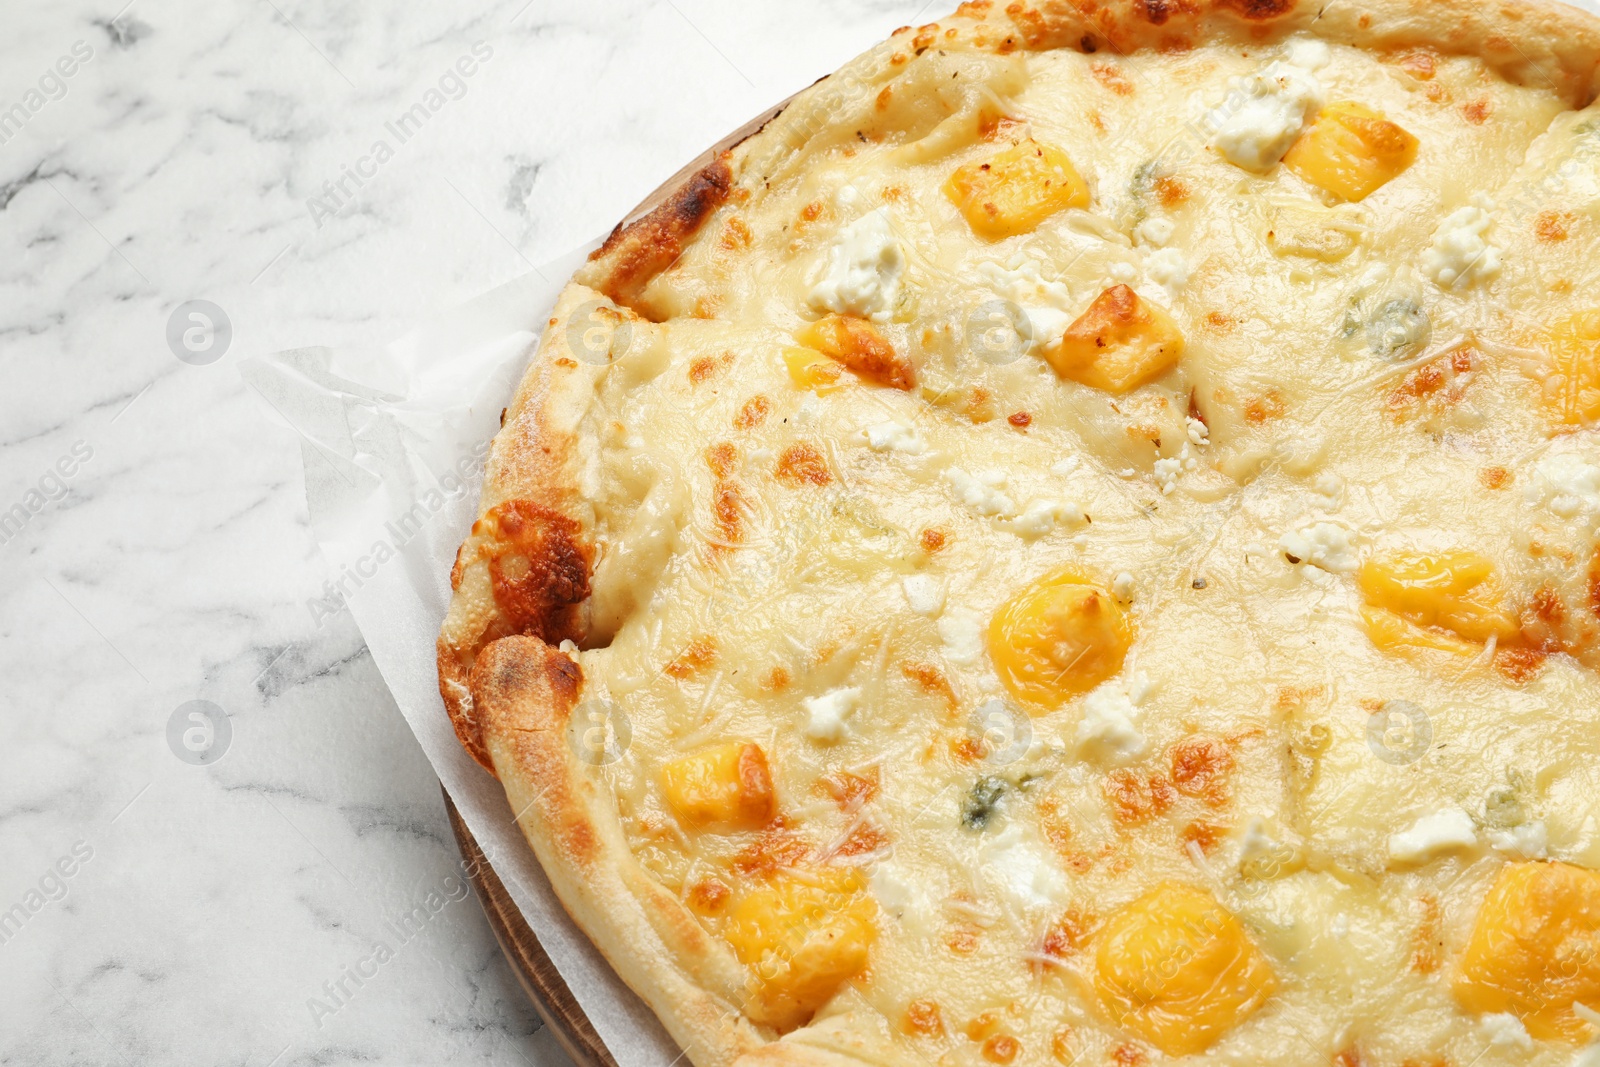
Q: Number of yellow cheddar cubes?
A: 11